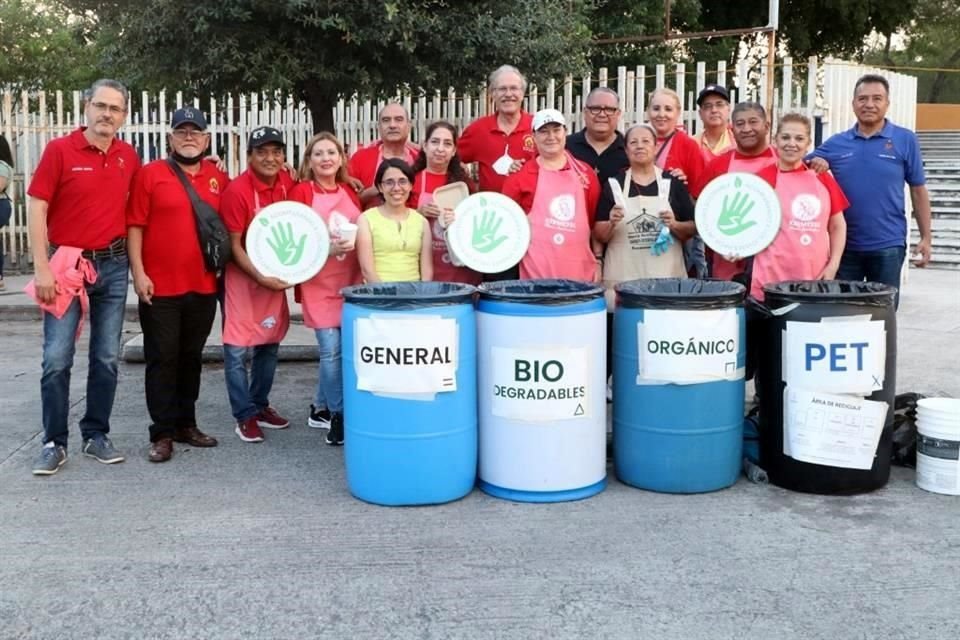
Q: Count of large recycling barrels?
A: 4